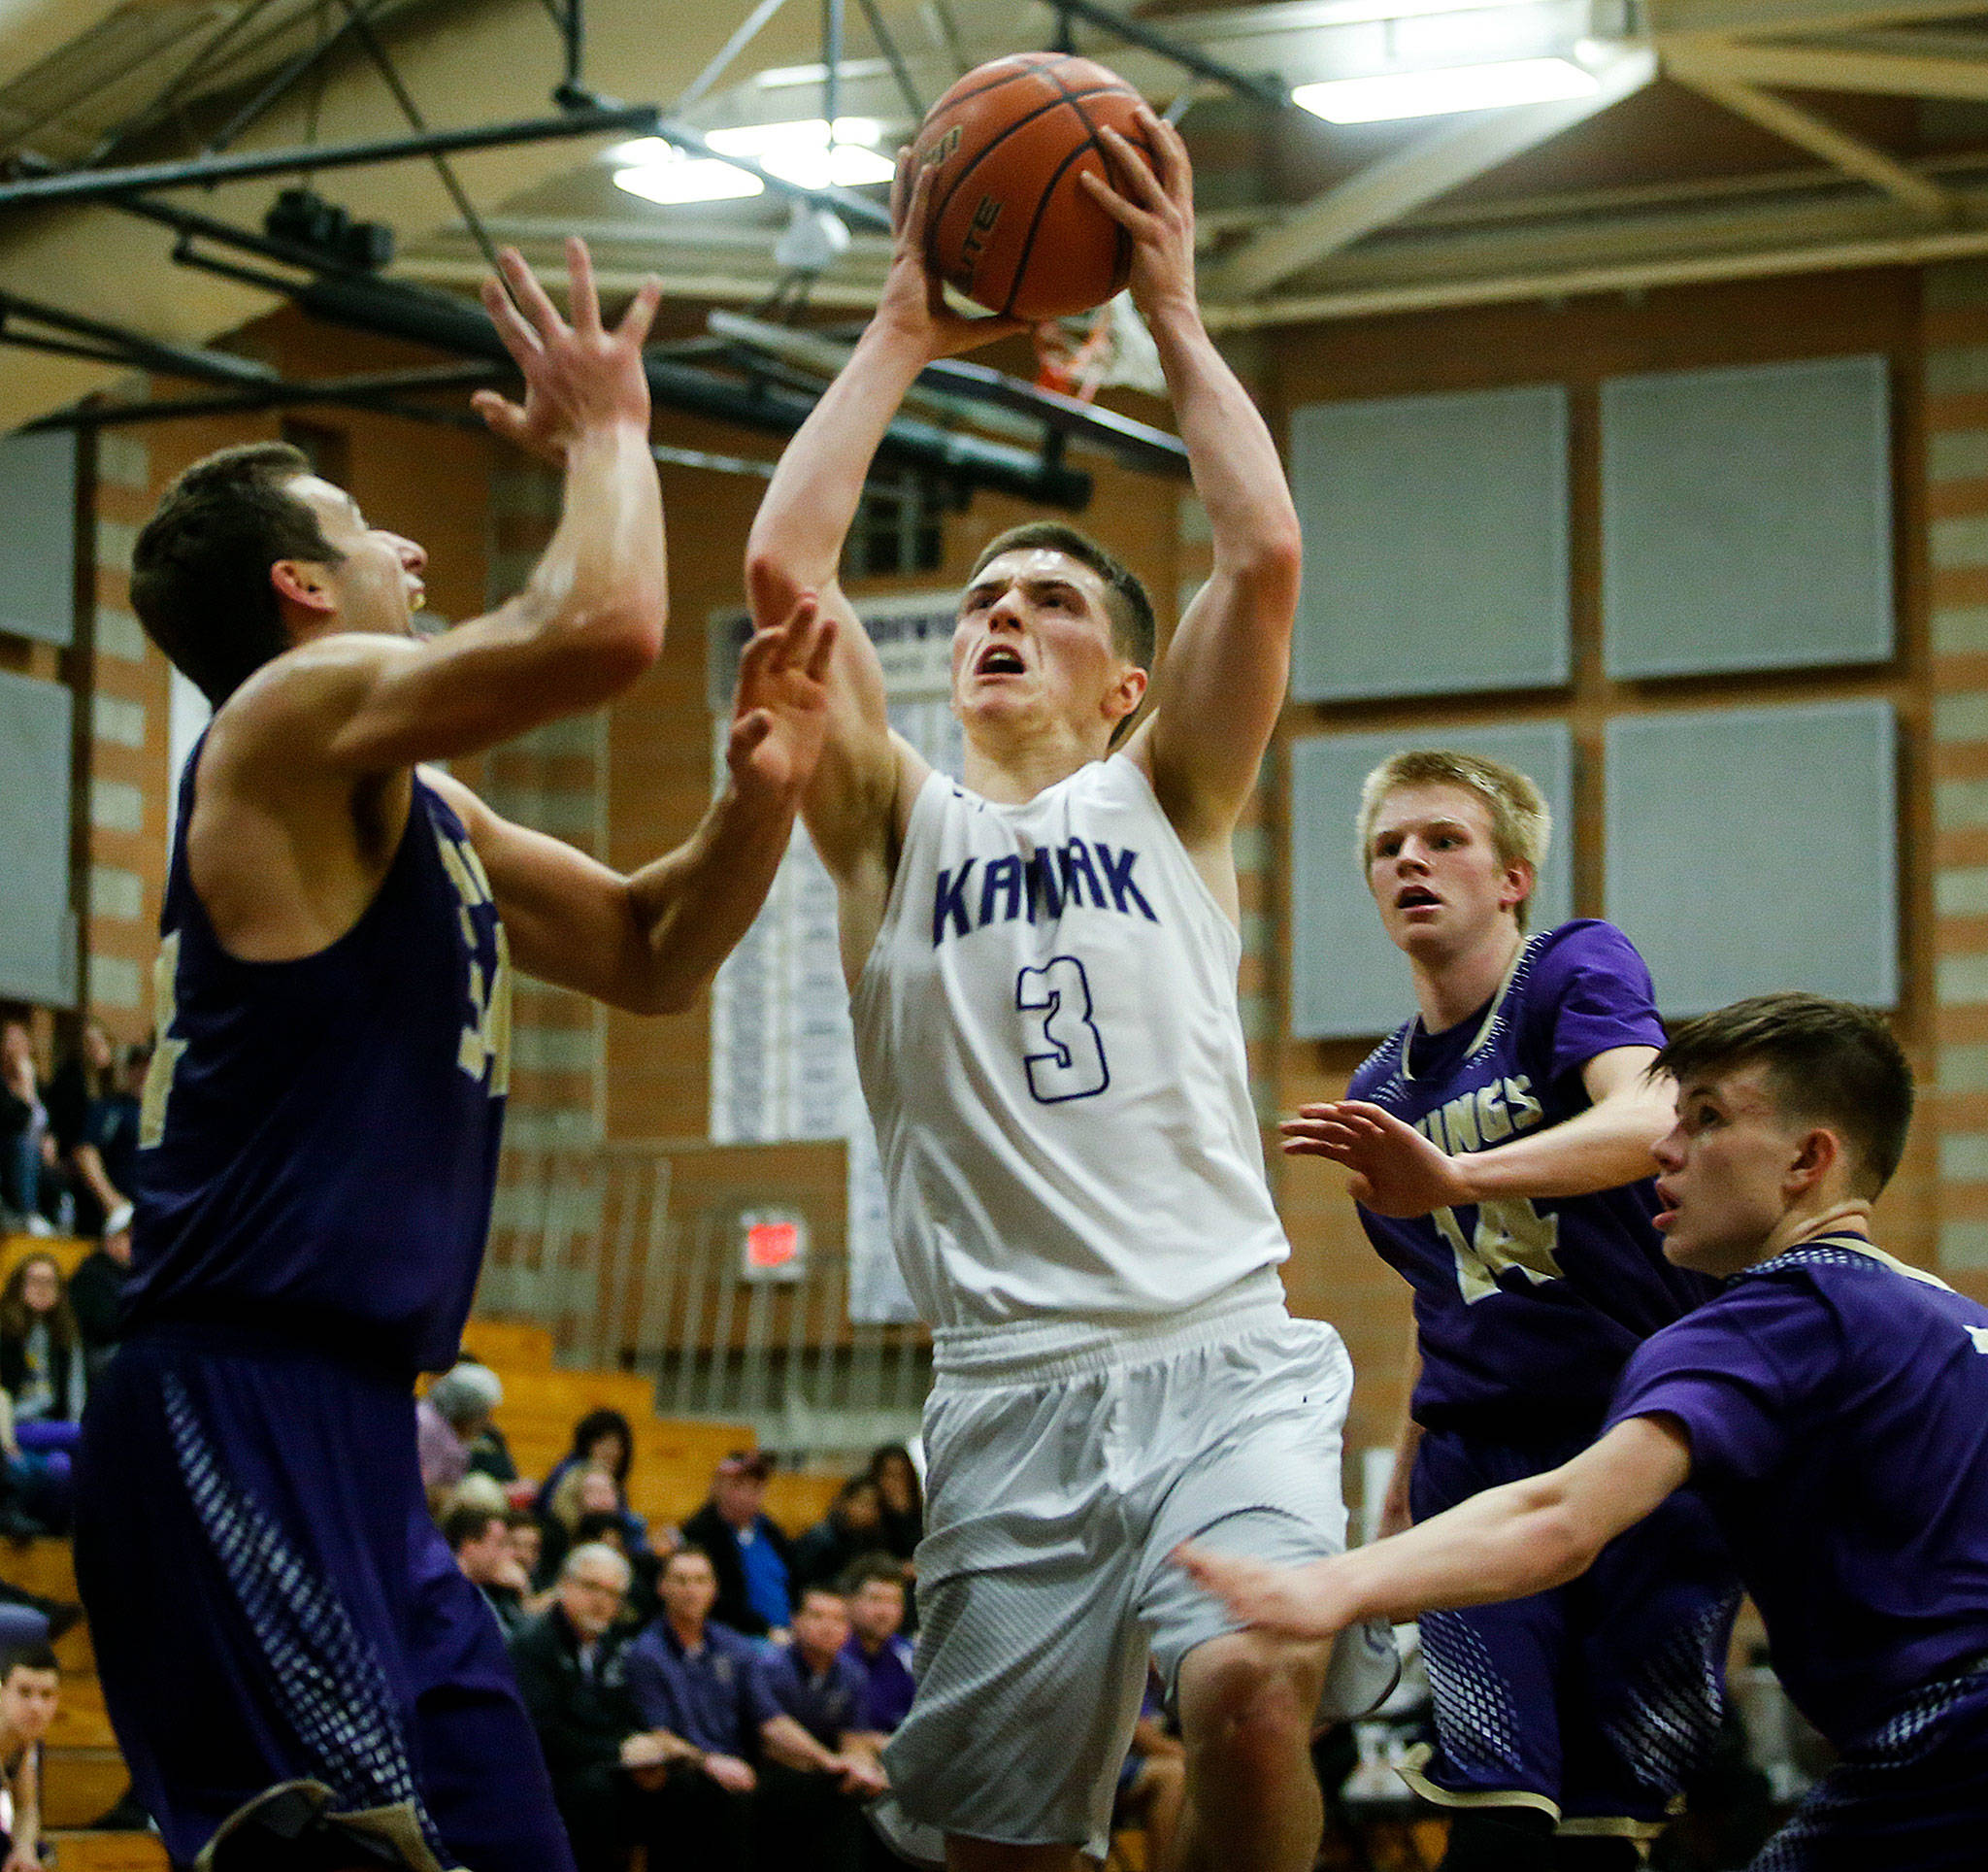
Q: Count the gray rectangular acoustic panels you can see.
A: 6